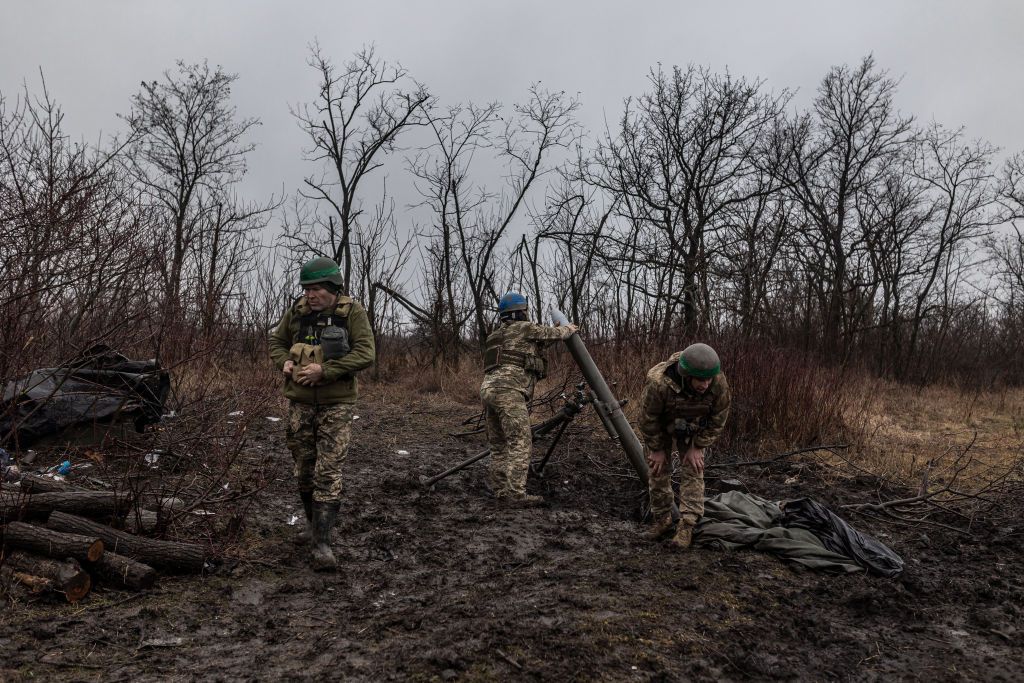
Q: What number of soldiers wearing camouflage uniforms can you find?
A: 3